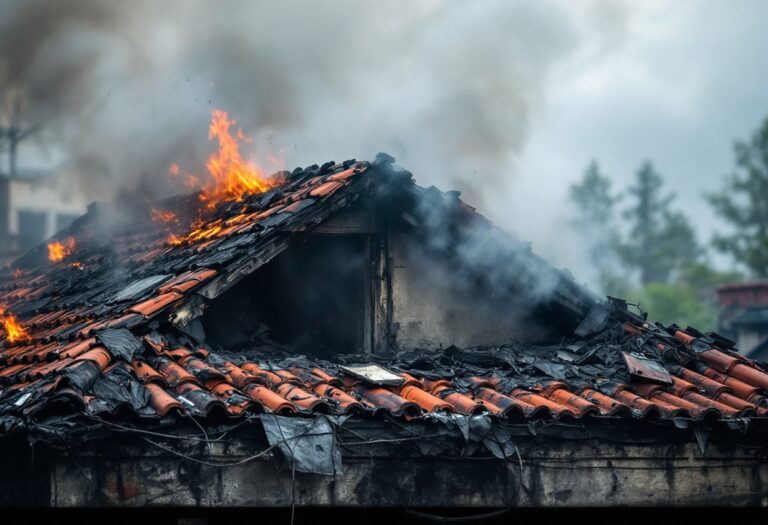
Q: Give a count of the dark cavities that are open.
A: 1